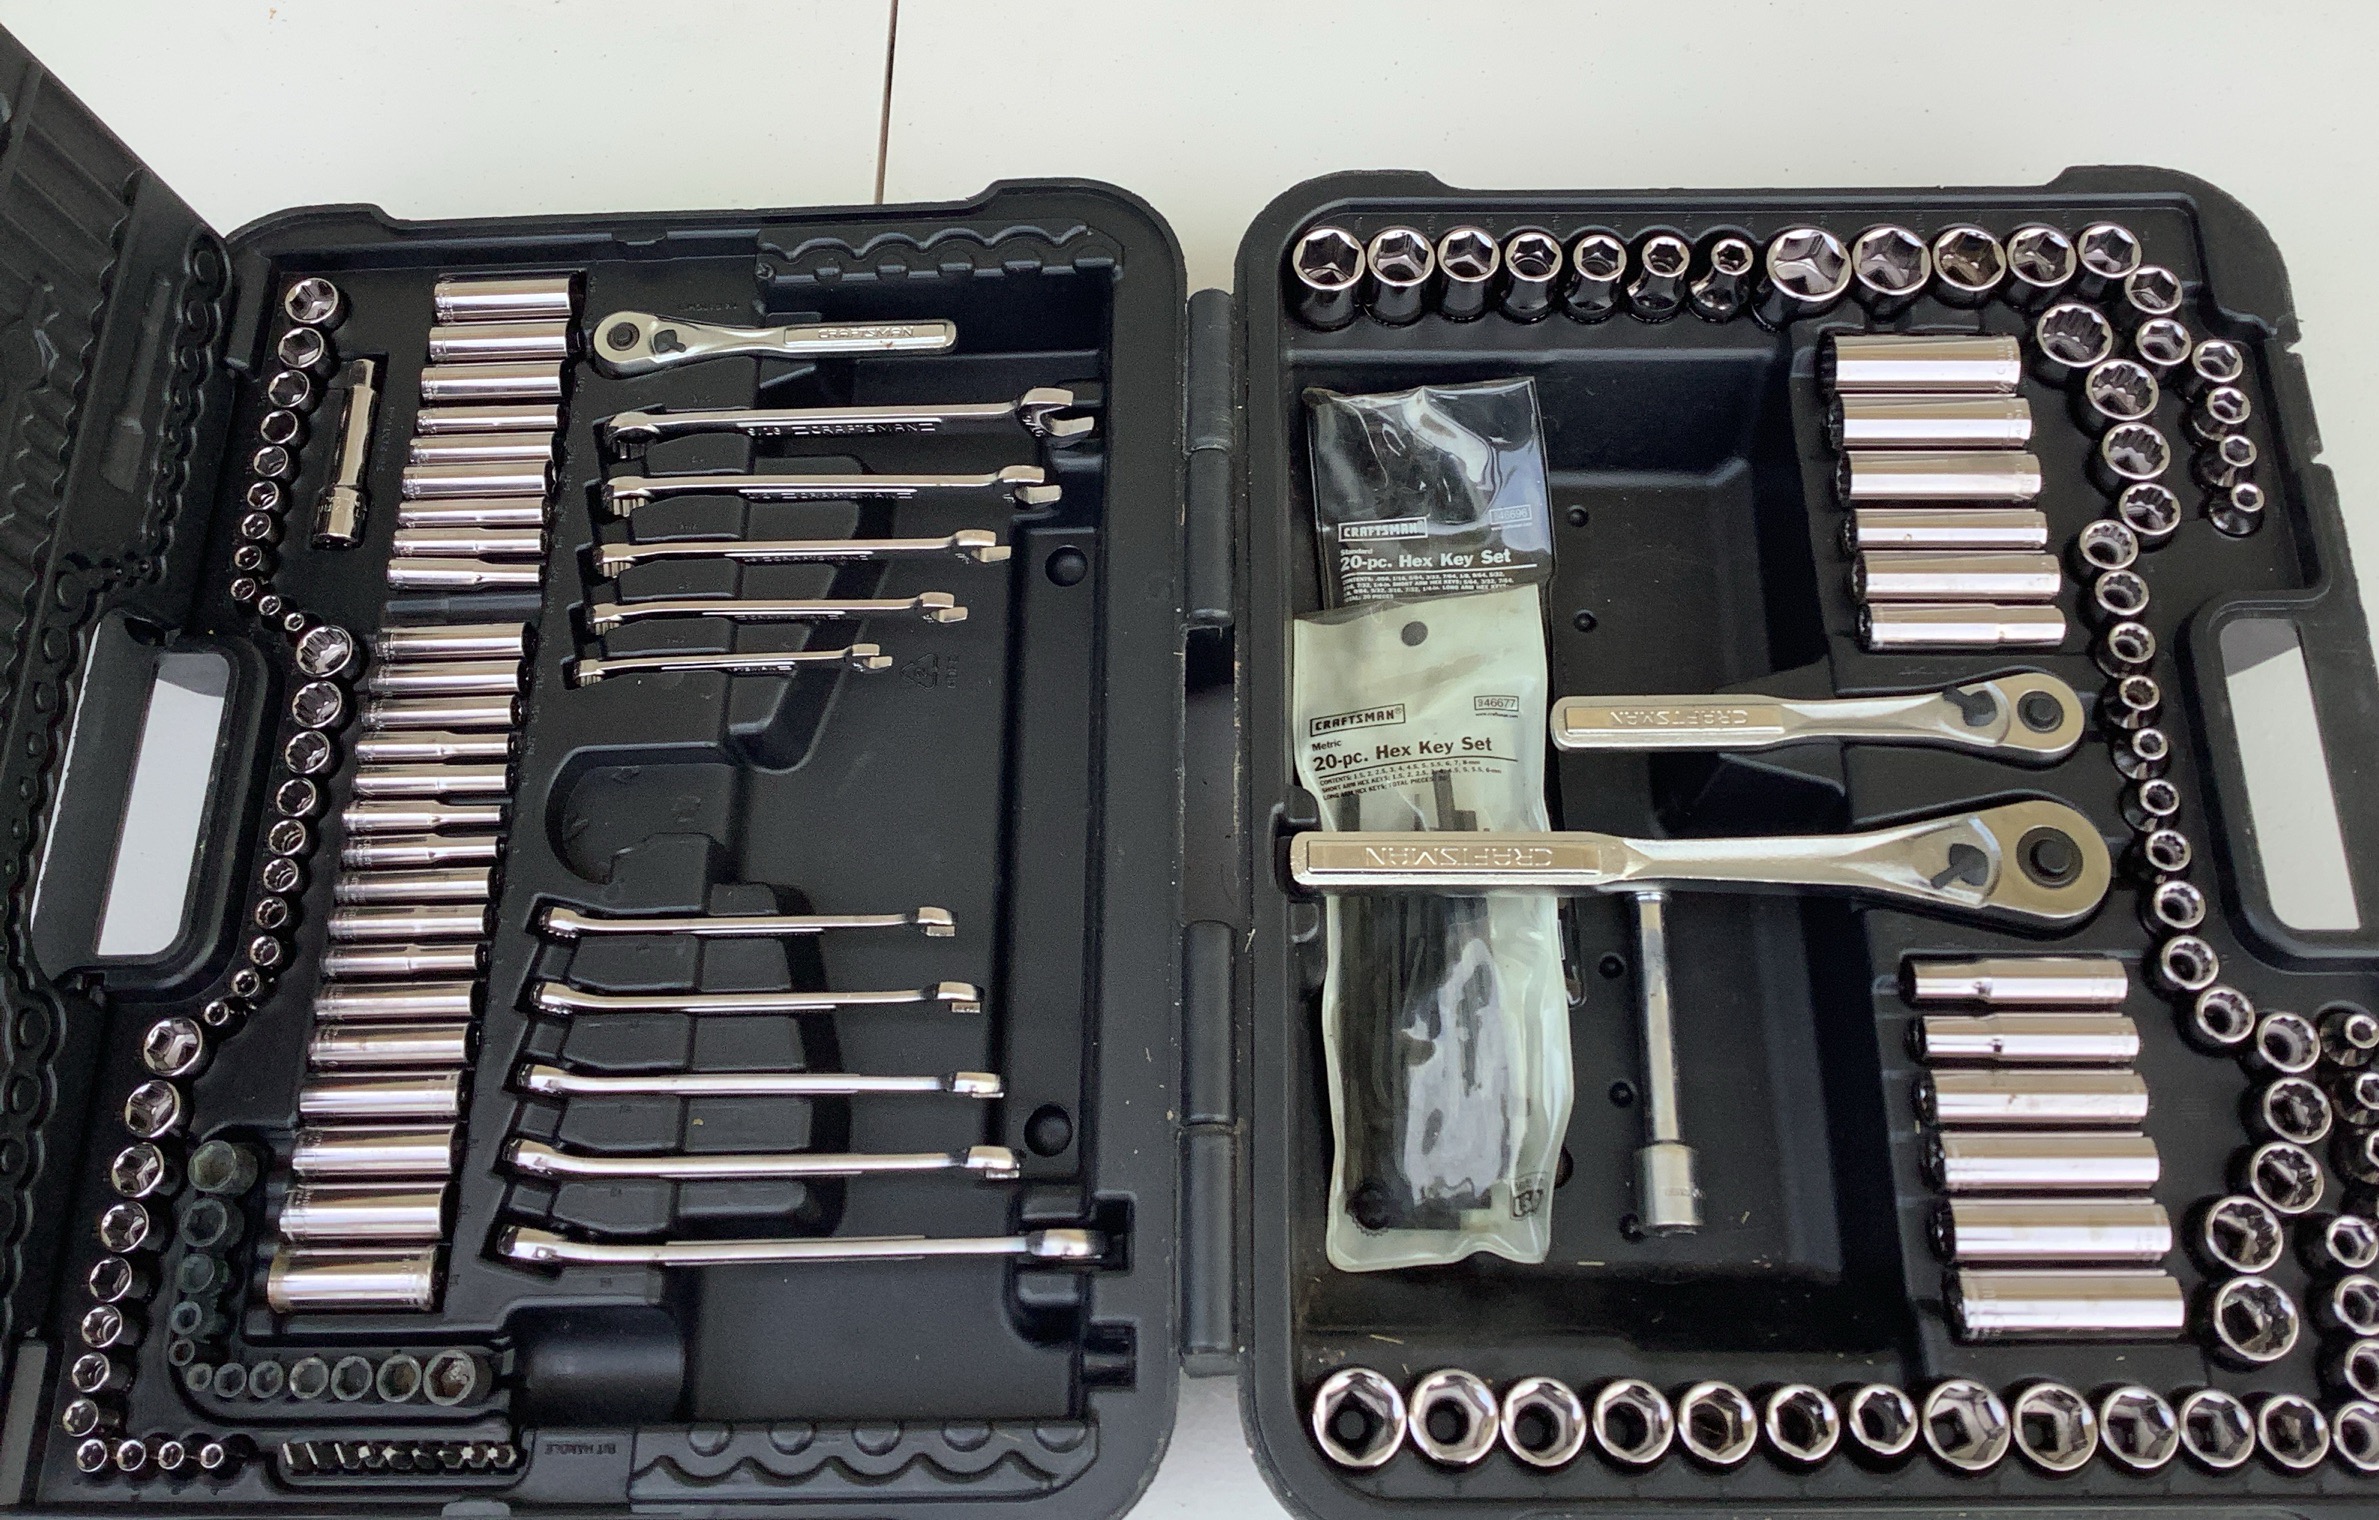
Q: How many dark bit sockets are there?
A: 12